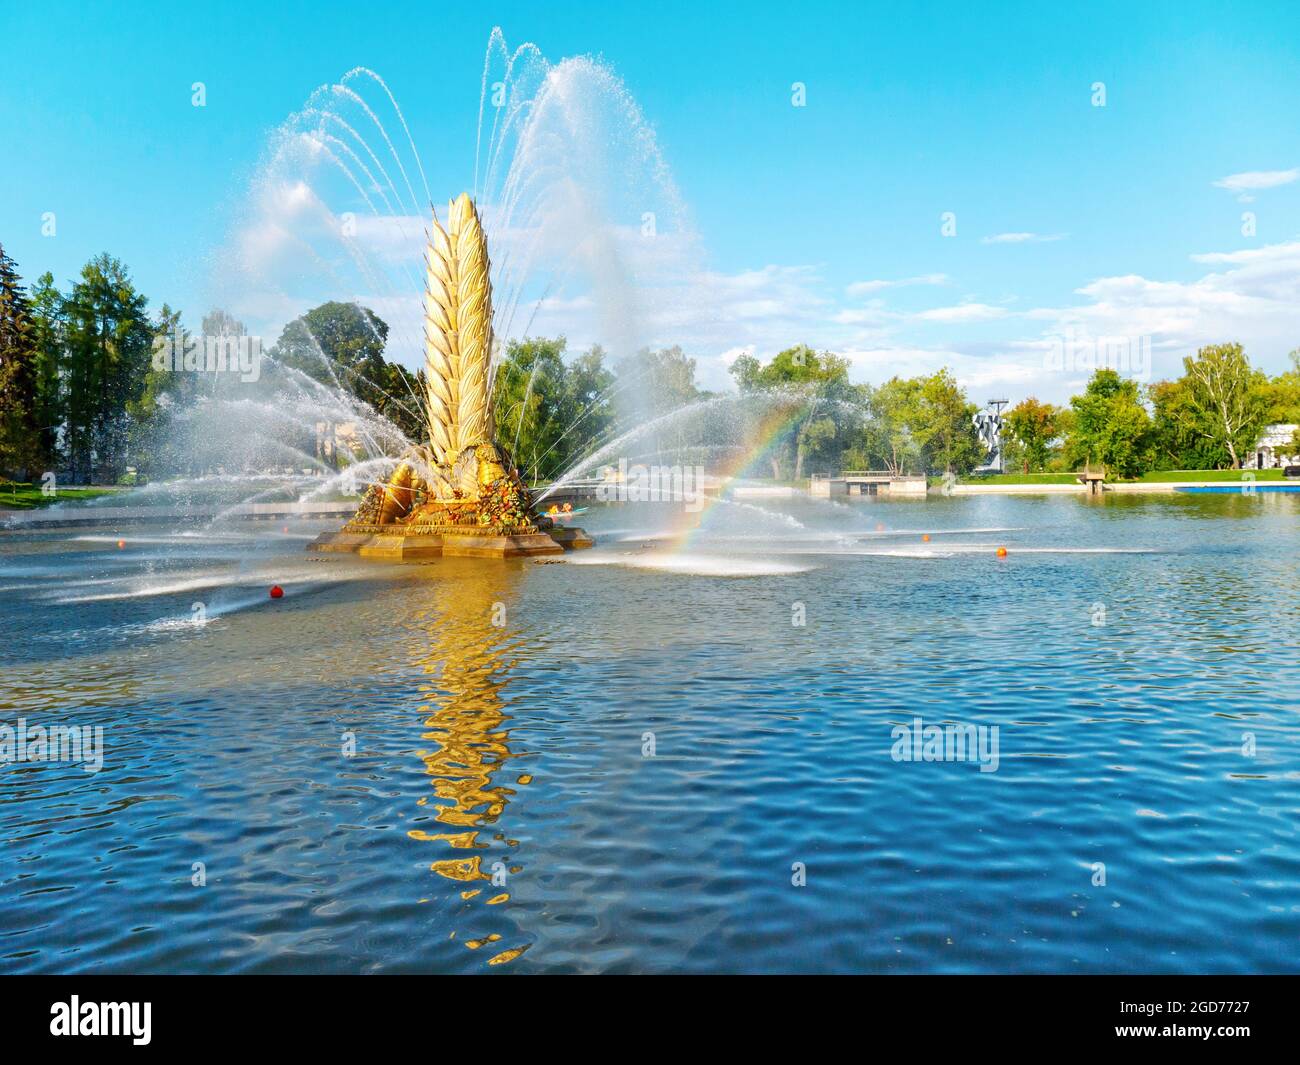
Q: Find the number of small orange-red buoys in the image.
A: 6